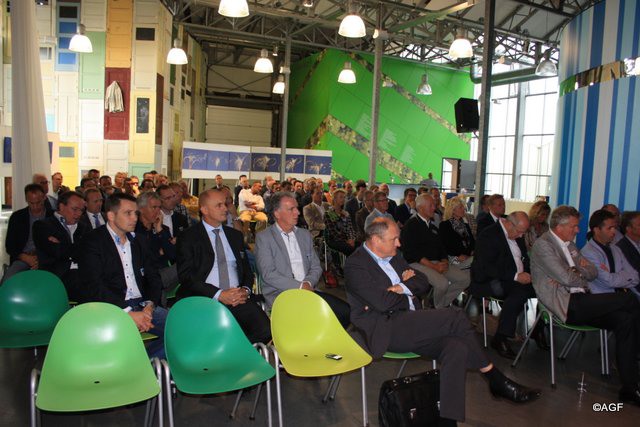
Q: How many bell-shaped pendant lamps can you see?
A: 10